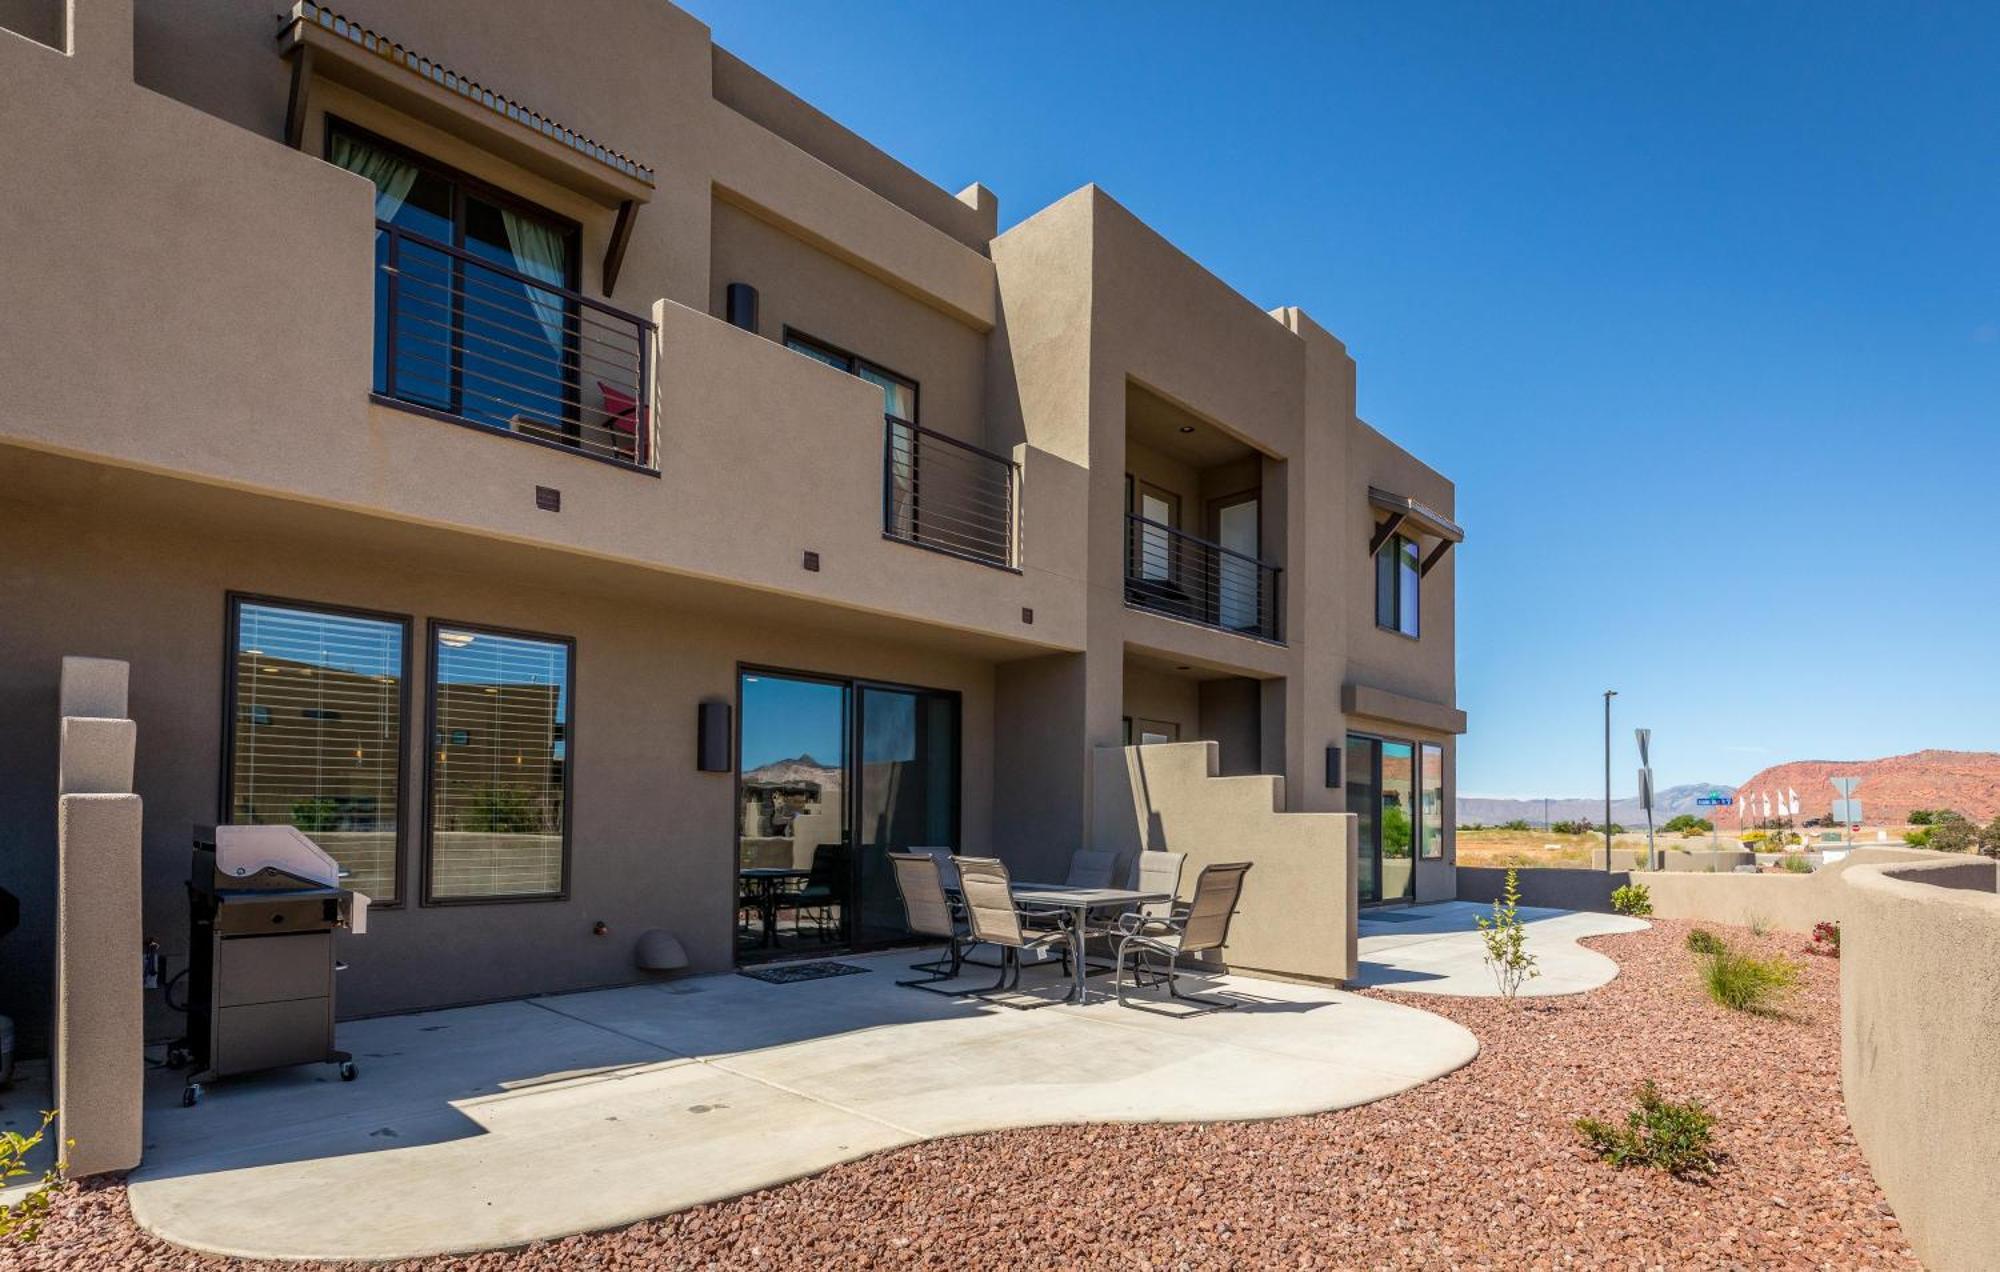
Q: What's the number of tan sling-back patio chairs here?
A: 6